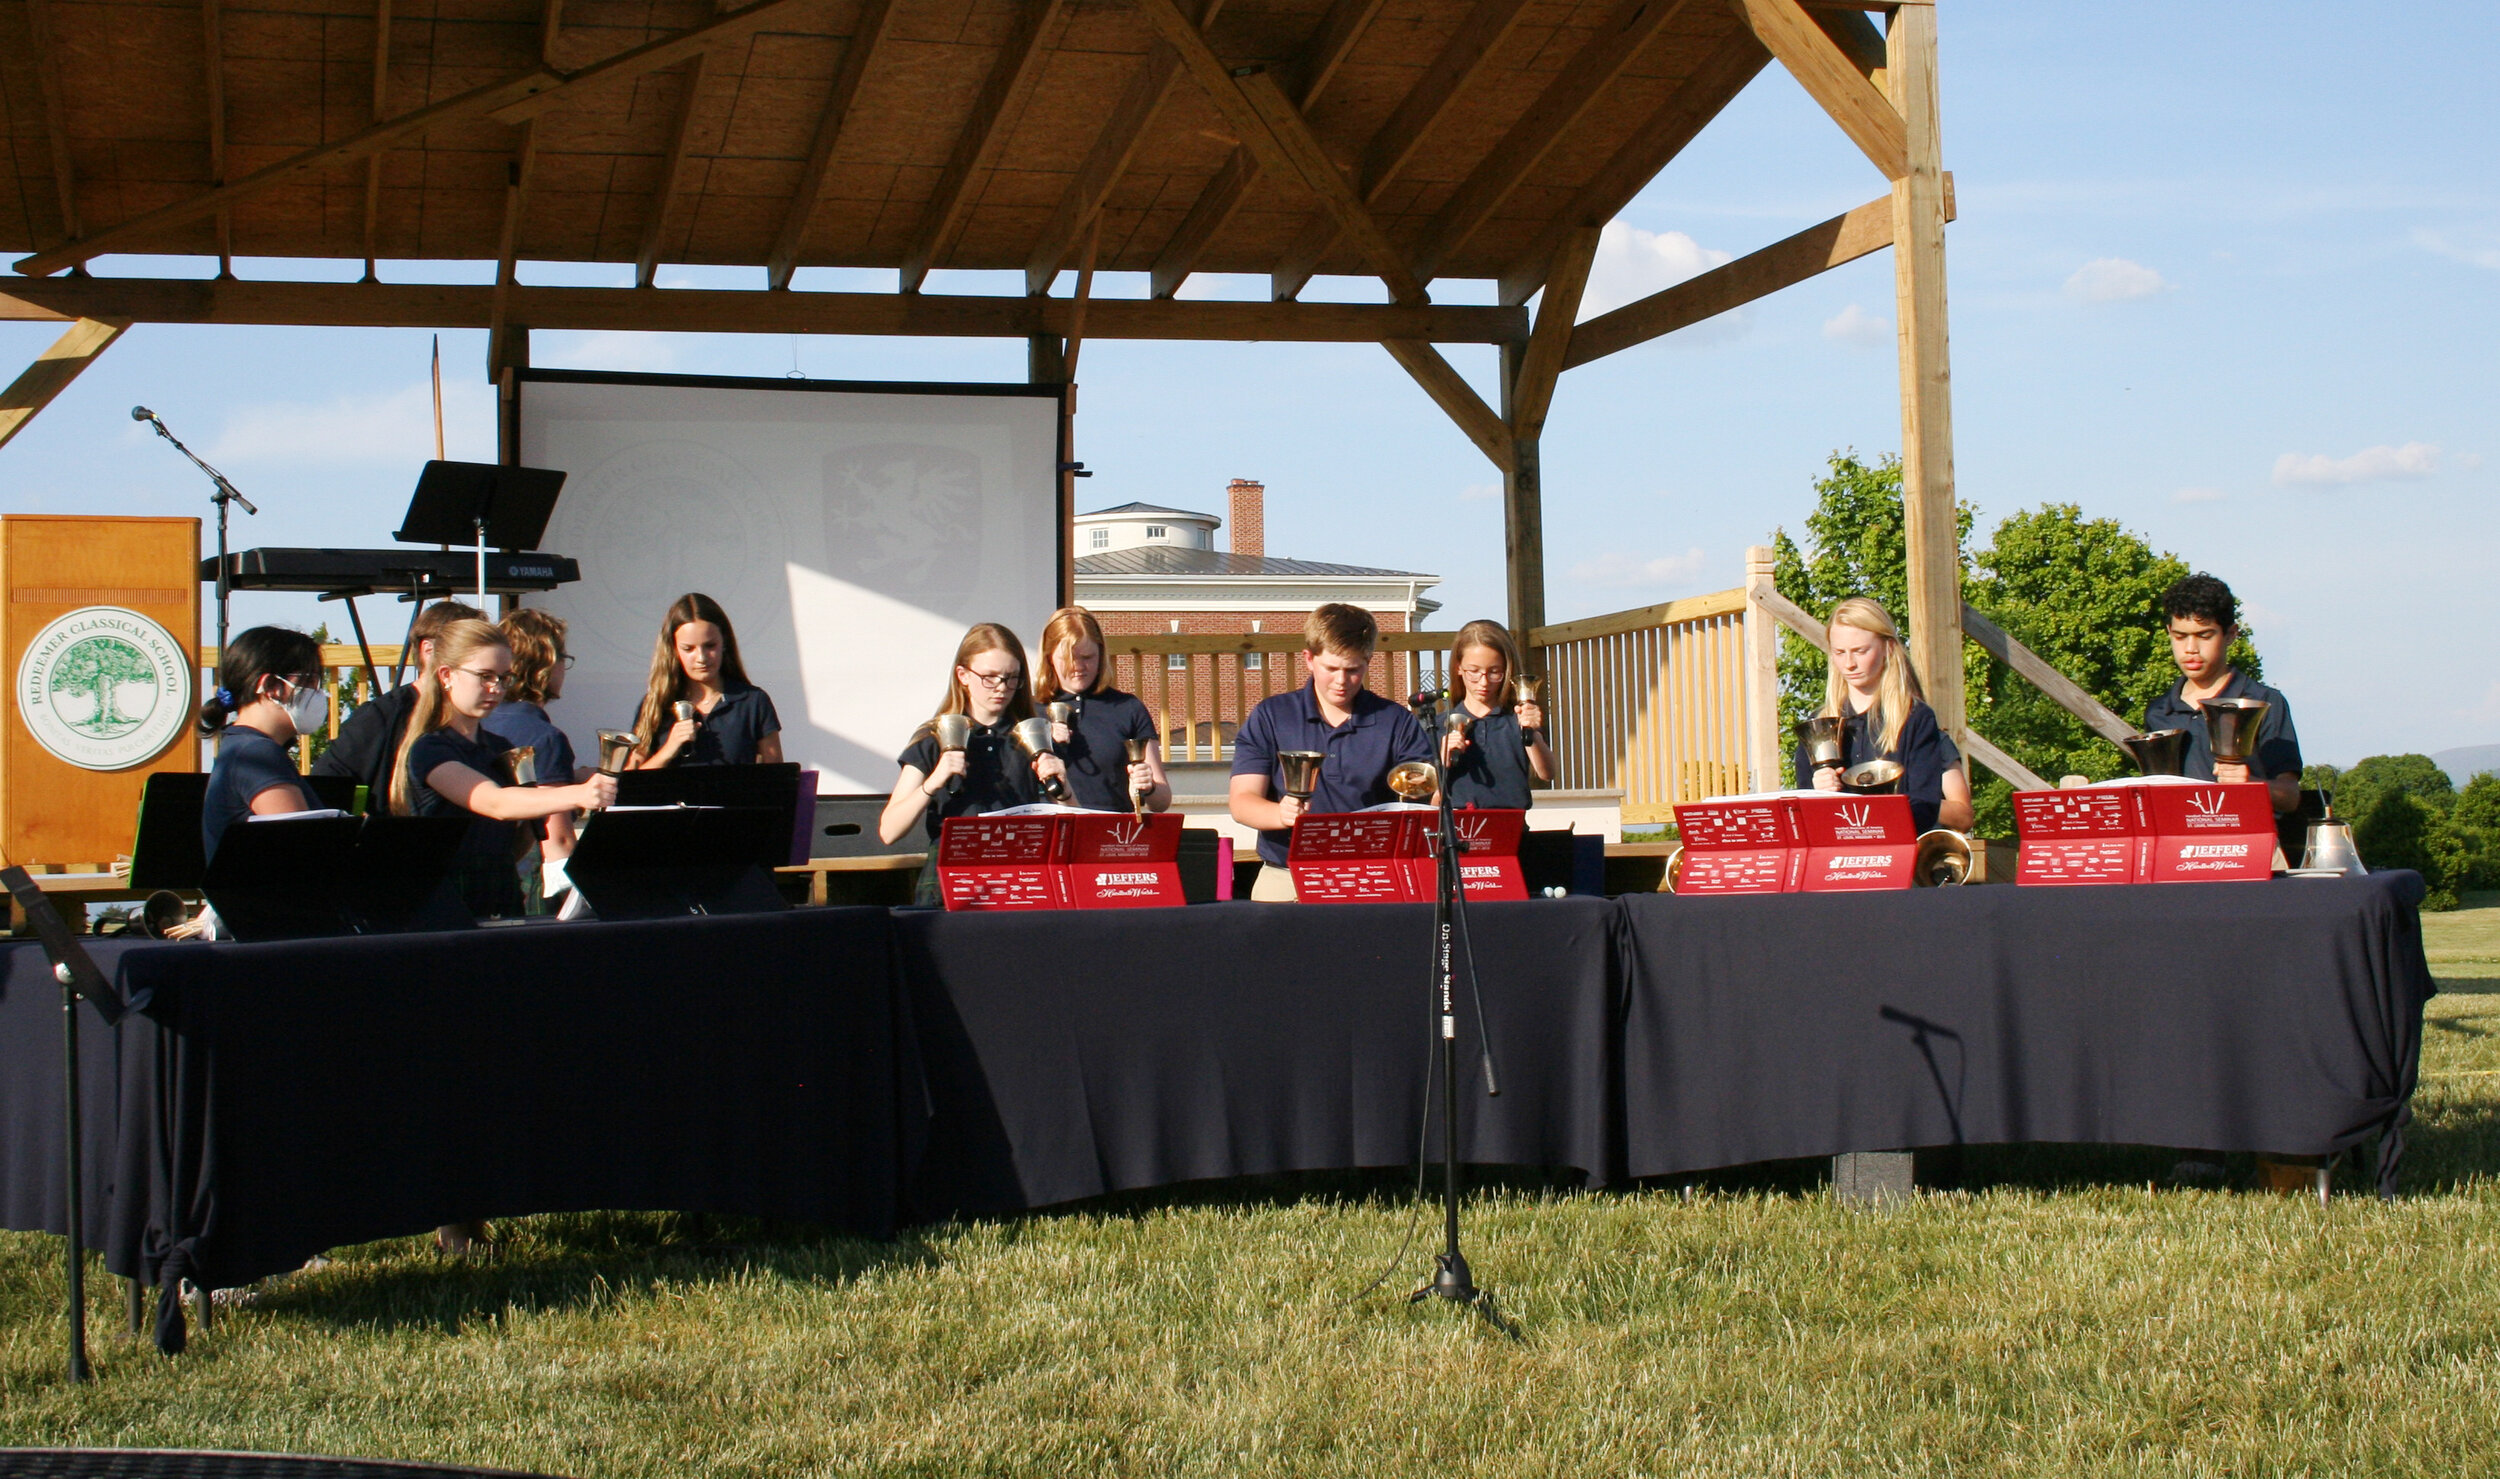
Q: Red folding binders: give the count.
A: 4